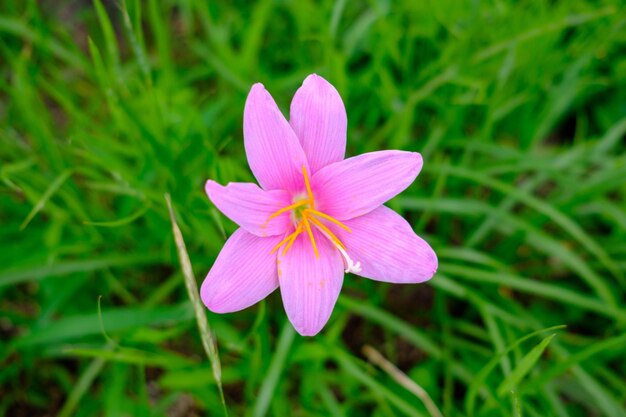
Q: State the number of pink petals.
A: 7